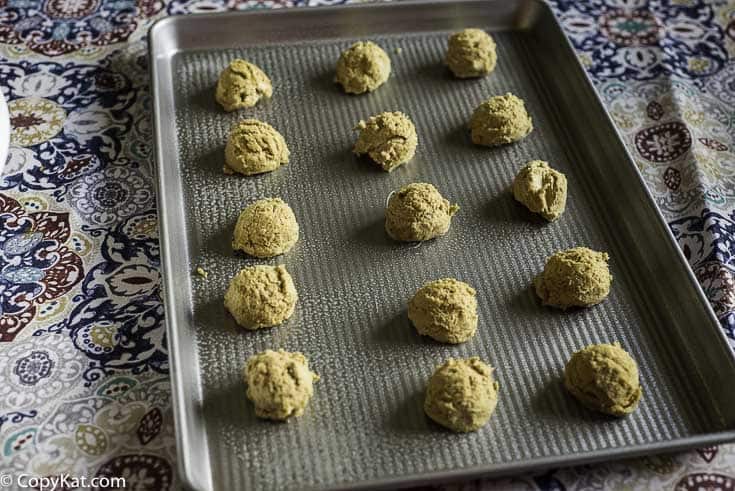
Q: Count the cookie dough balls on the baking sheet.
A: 15